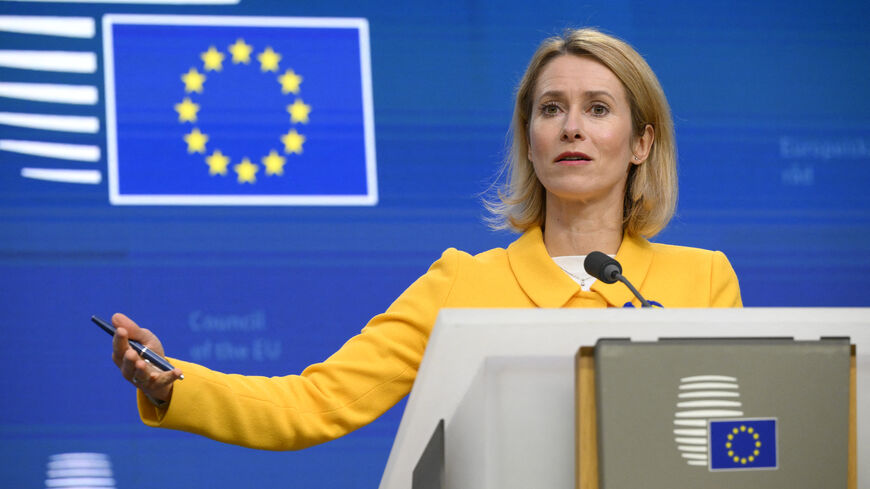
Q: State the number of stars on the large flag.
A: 12